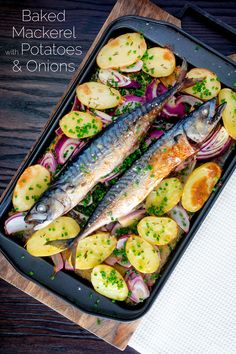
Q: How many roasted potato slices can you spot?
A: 14